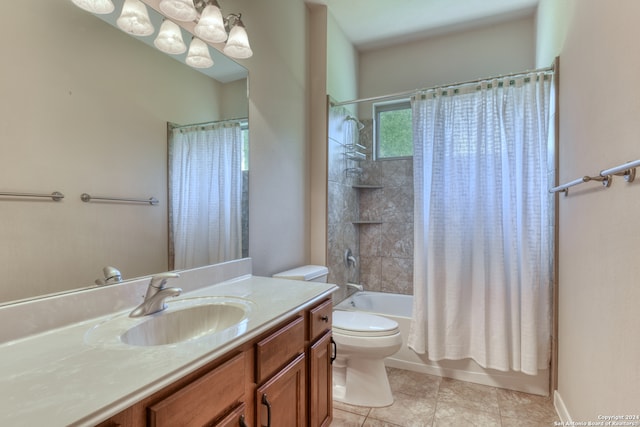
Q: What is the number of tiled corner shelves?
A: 2